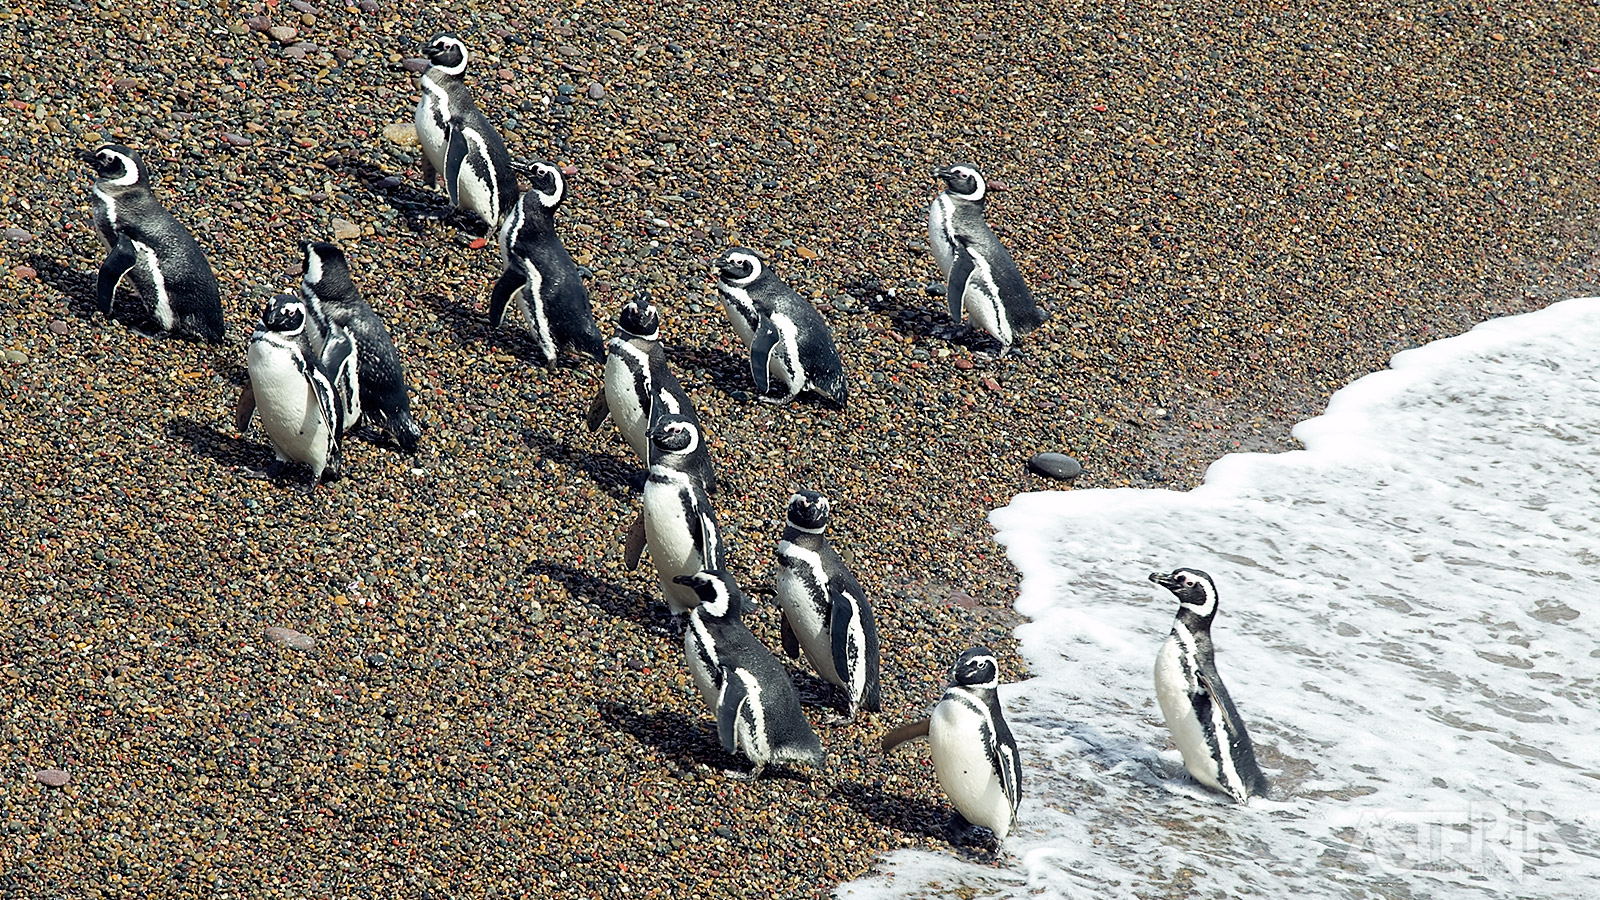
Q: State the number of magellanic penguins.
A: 13